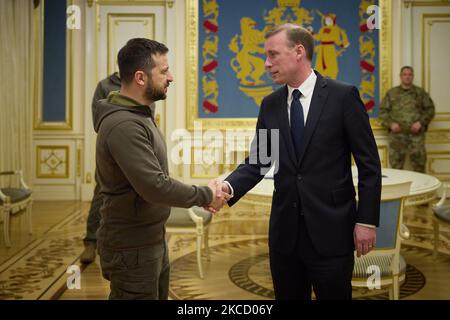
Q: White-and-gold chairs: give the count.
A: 4